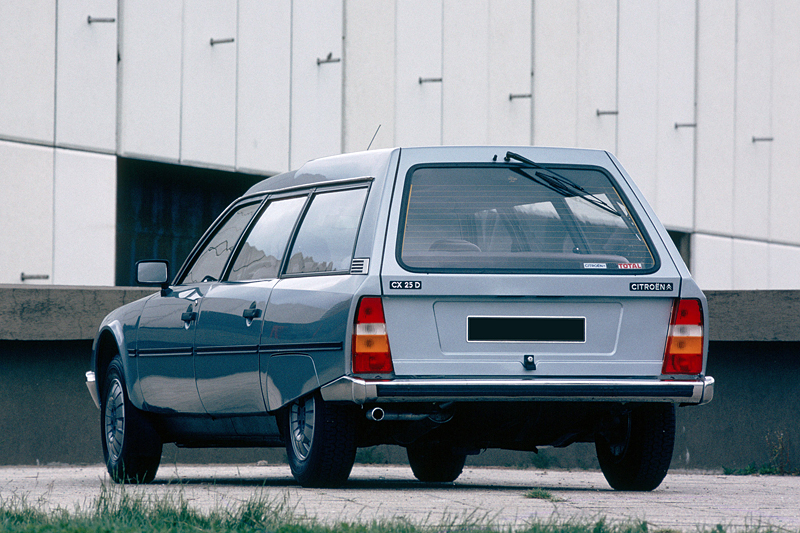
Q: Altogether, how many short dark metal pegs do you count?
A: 9